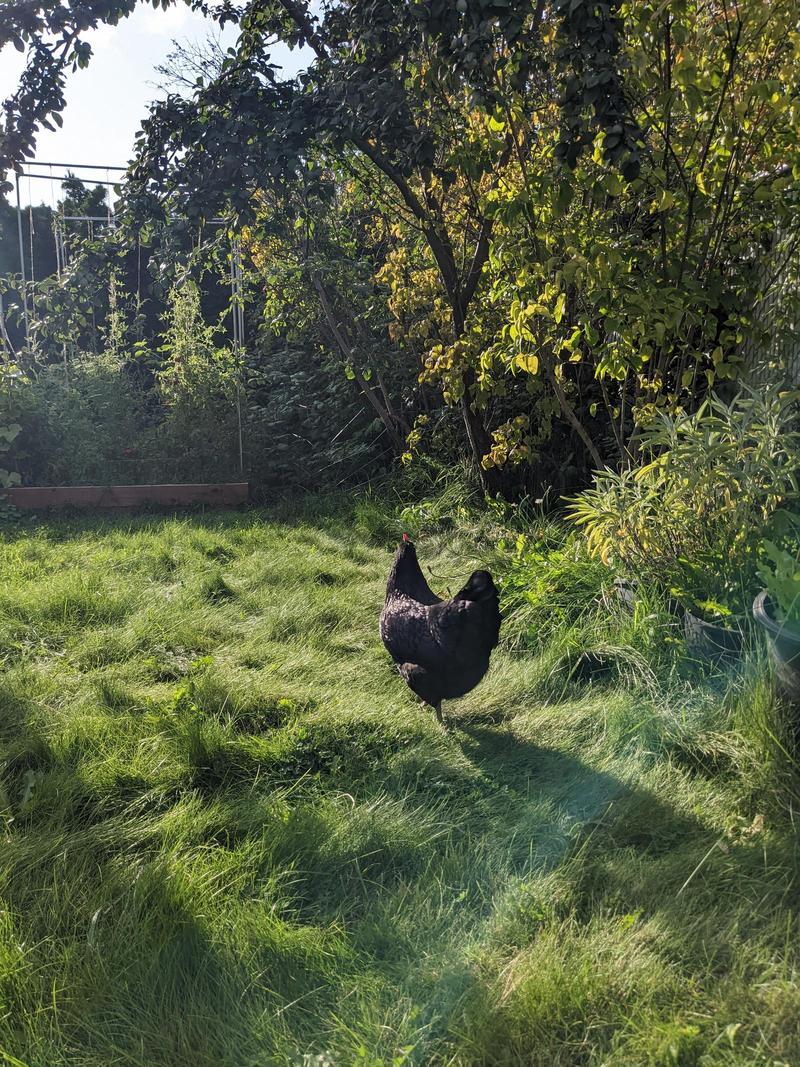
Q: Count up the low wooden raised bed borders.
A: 1